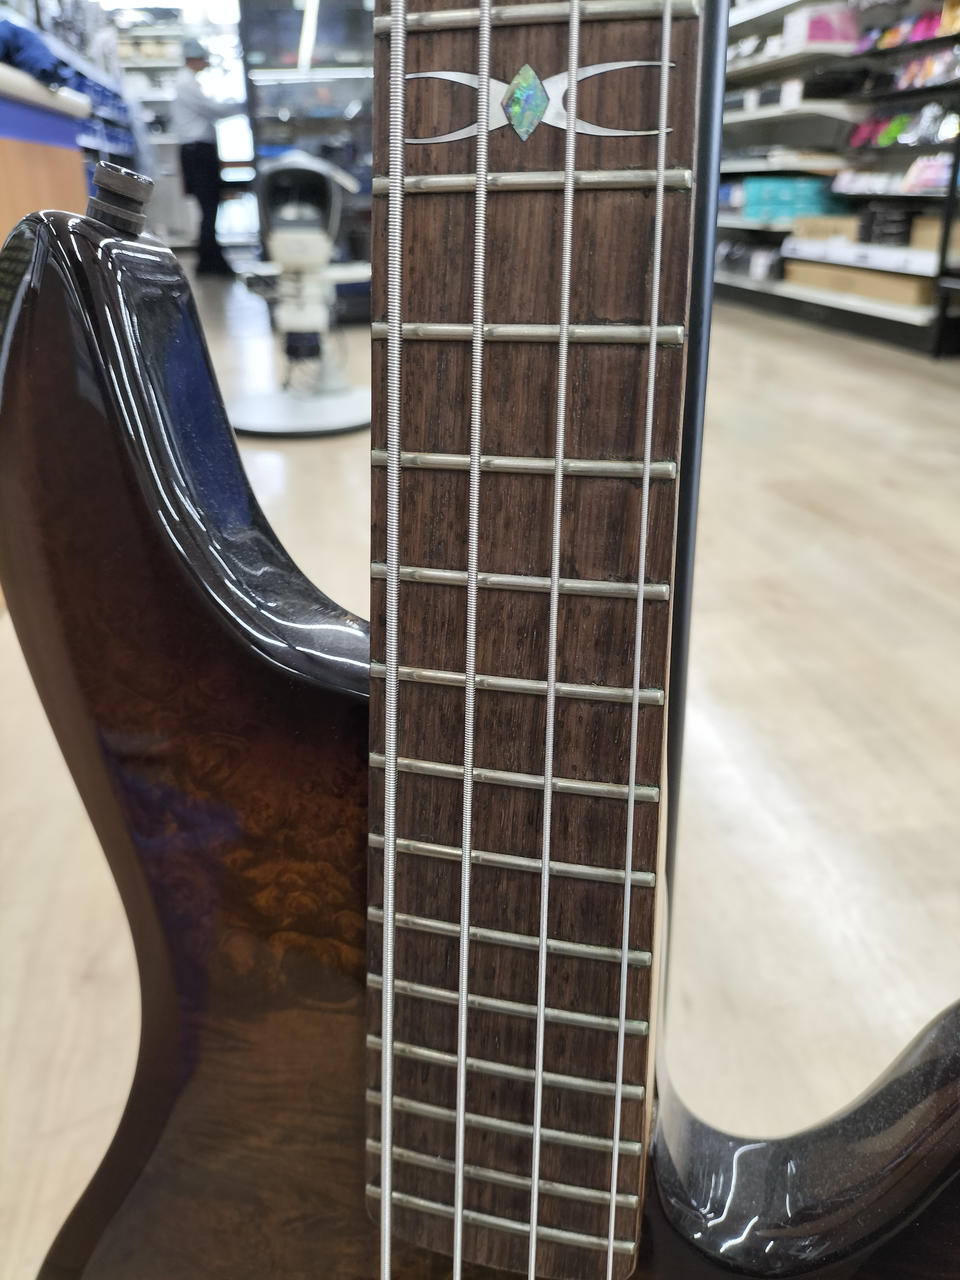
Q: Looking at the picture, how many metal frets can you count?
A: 14